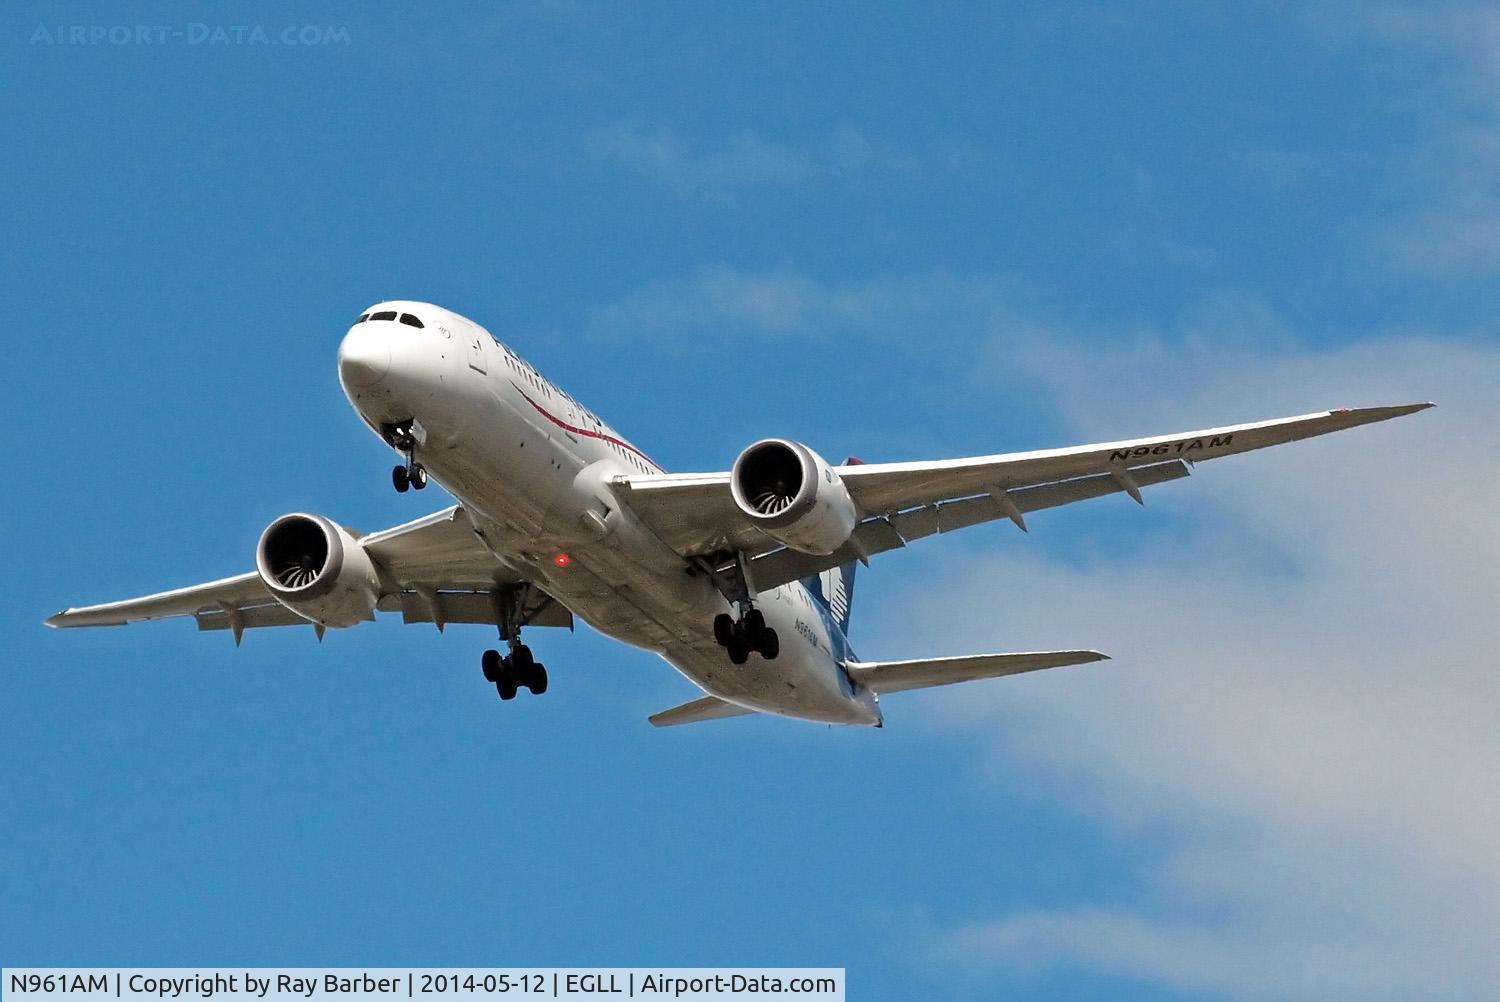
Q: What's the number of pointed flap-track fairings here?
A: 6